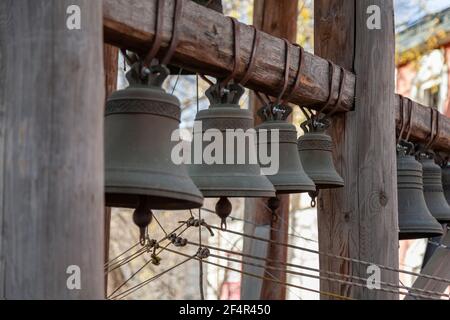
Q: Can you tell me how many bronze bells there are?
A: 7